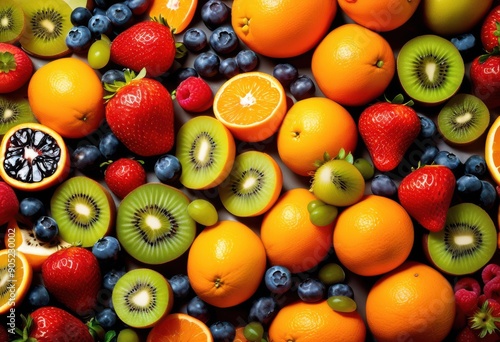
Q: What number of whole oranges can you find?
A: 10